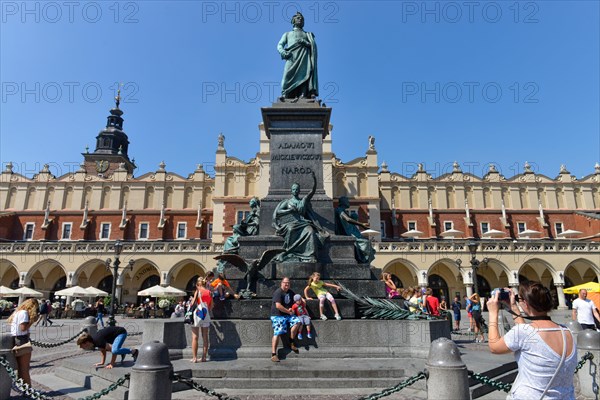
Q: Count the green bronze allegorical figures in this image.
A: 3